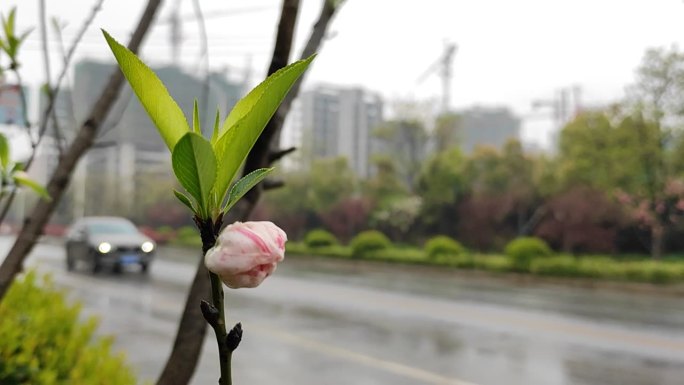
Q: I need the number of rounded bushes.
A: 4